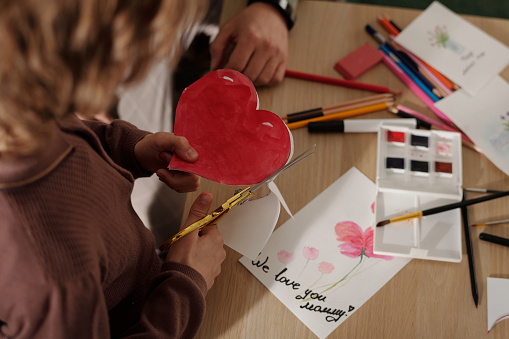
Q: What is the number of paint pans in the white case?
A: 6